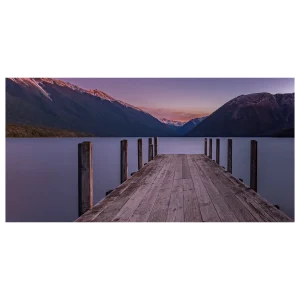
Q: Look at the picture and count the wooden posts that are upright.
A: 10